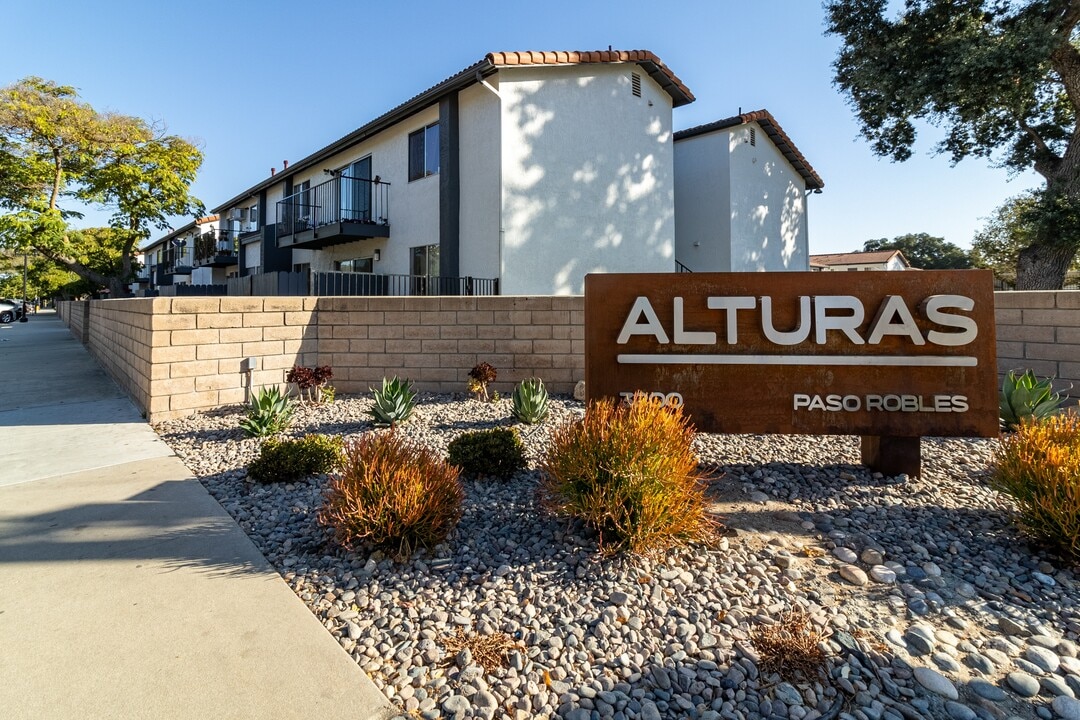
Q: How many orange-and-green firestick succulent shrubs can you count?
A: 3